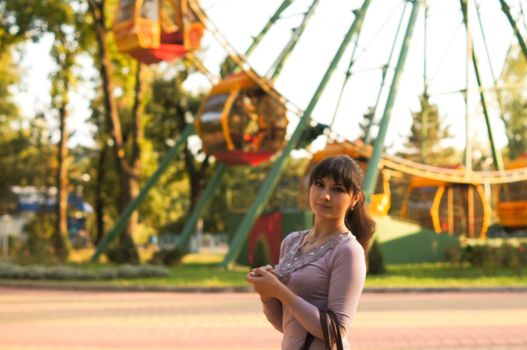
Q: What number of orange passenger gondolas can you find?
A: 5